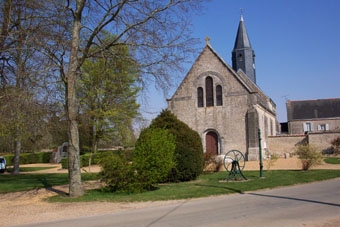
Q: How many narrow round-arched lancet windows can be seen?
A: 3